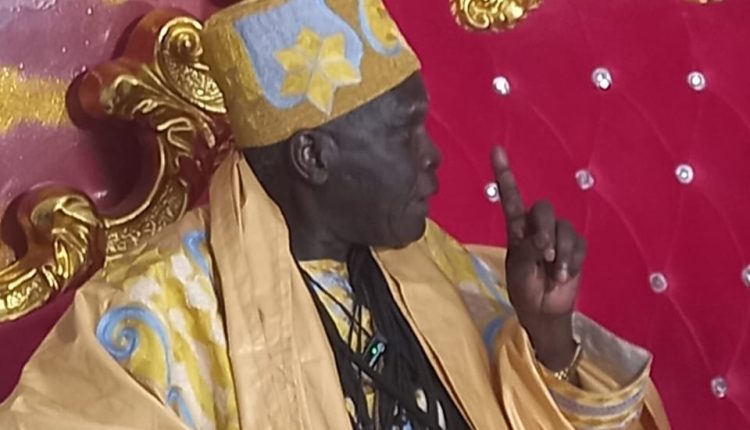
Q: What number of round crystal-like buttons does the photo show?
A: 9